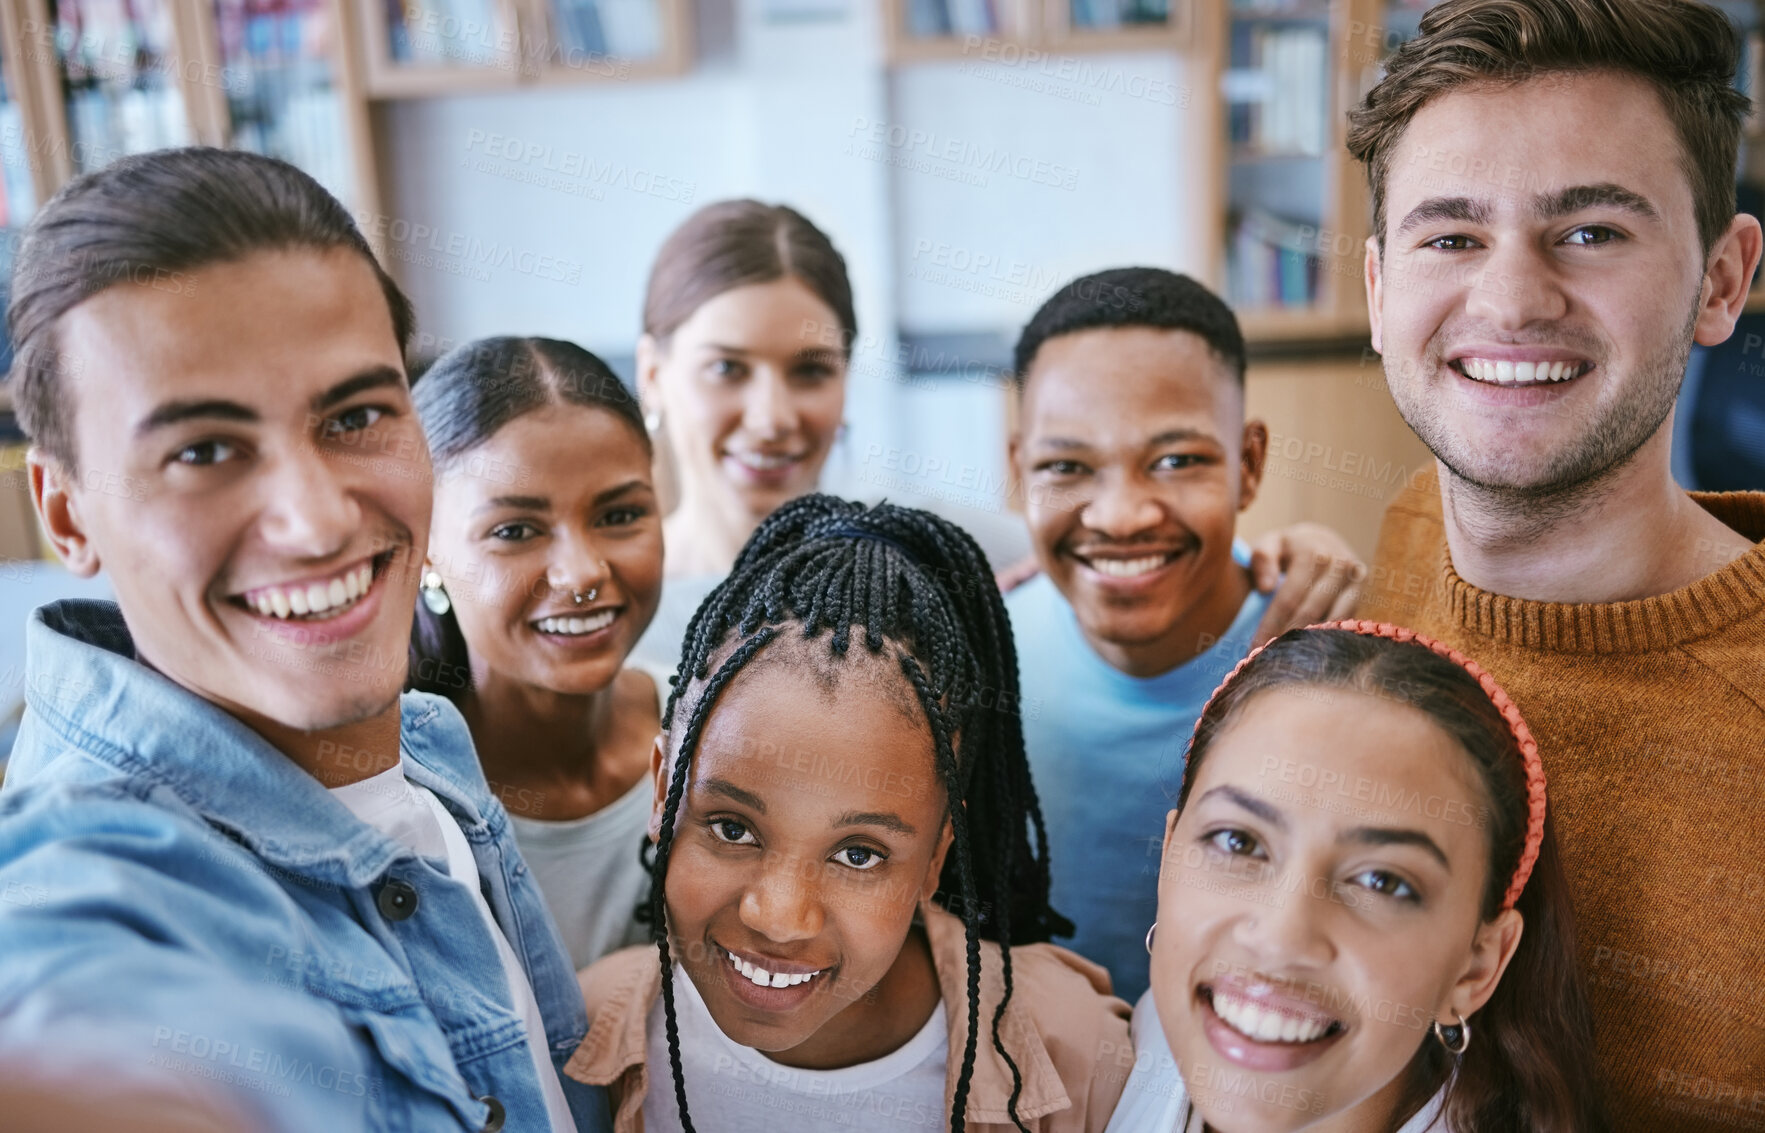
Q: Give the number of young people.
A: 7